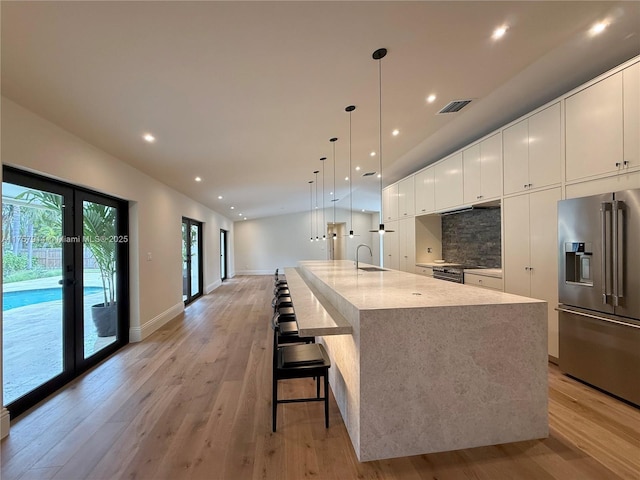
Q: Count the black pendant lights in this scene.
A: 6